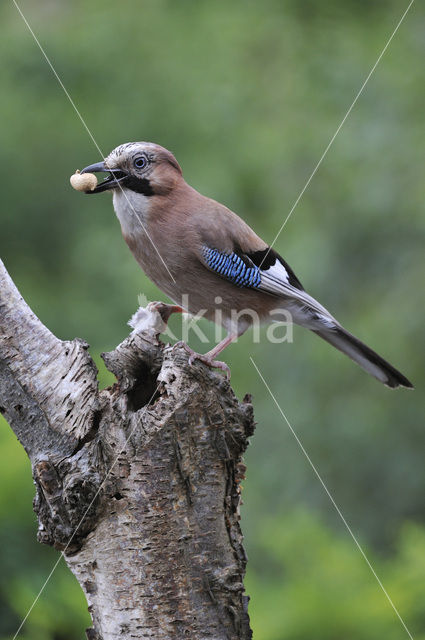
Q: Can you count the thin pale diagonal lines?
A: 4